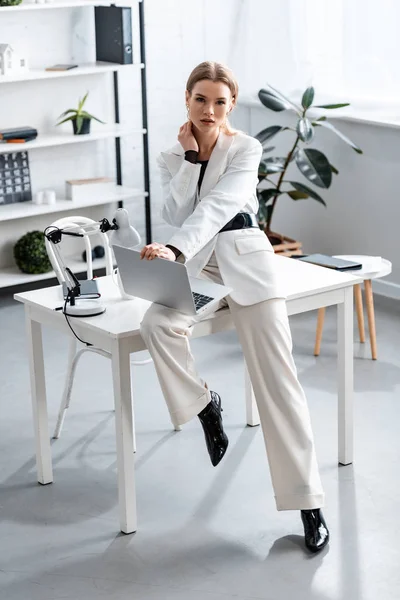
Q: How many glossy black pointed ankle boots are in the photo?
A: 2